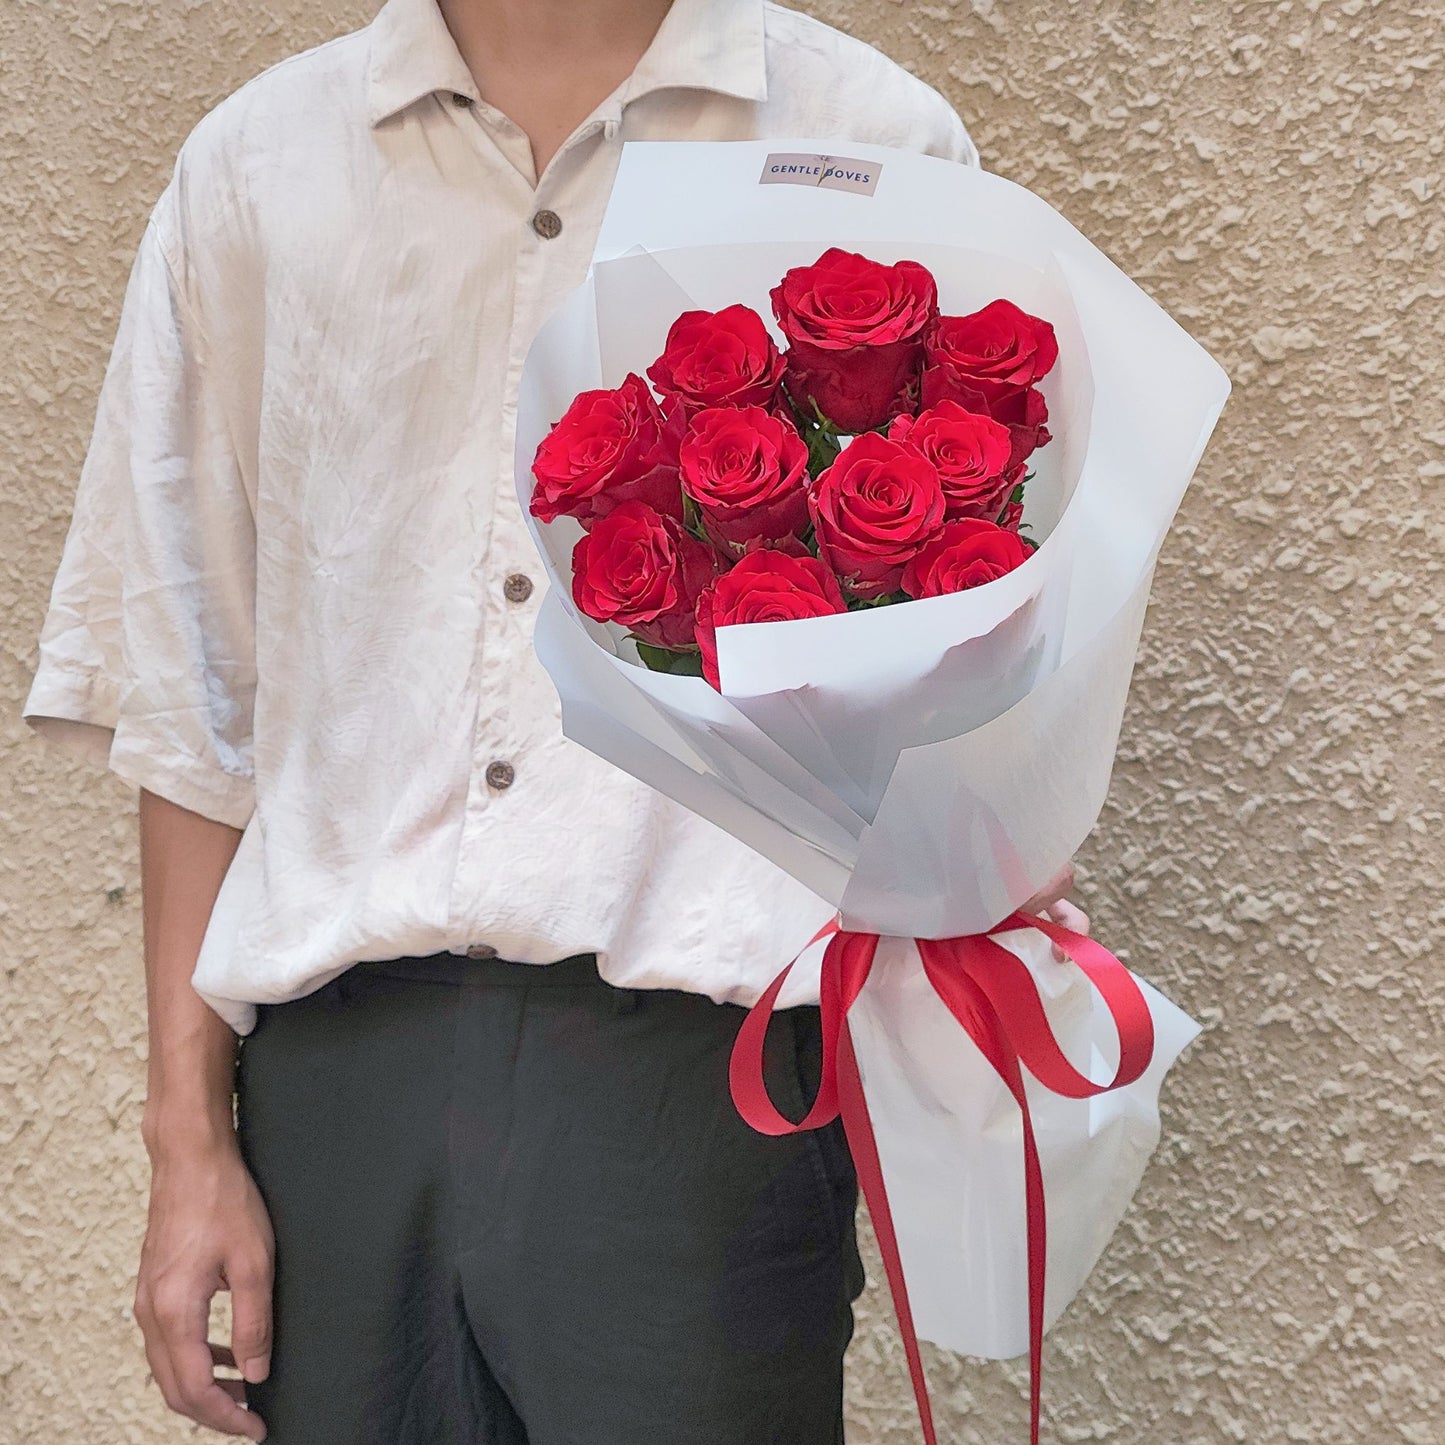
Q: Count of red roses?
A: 10